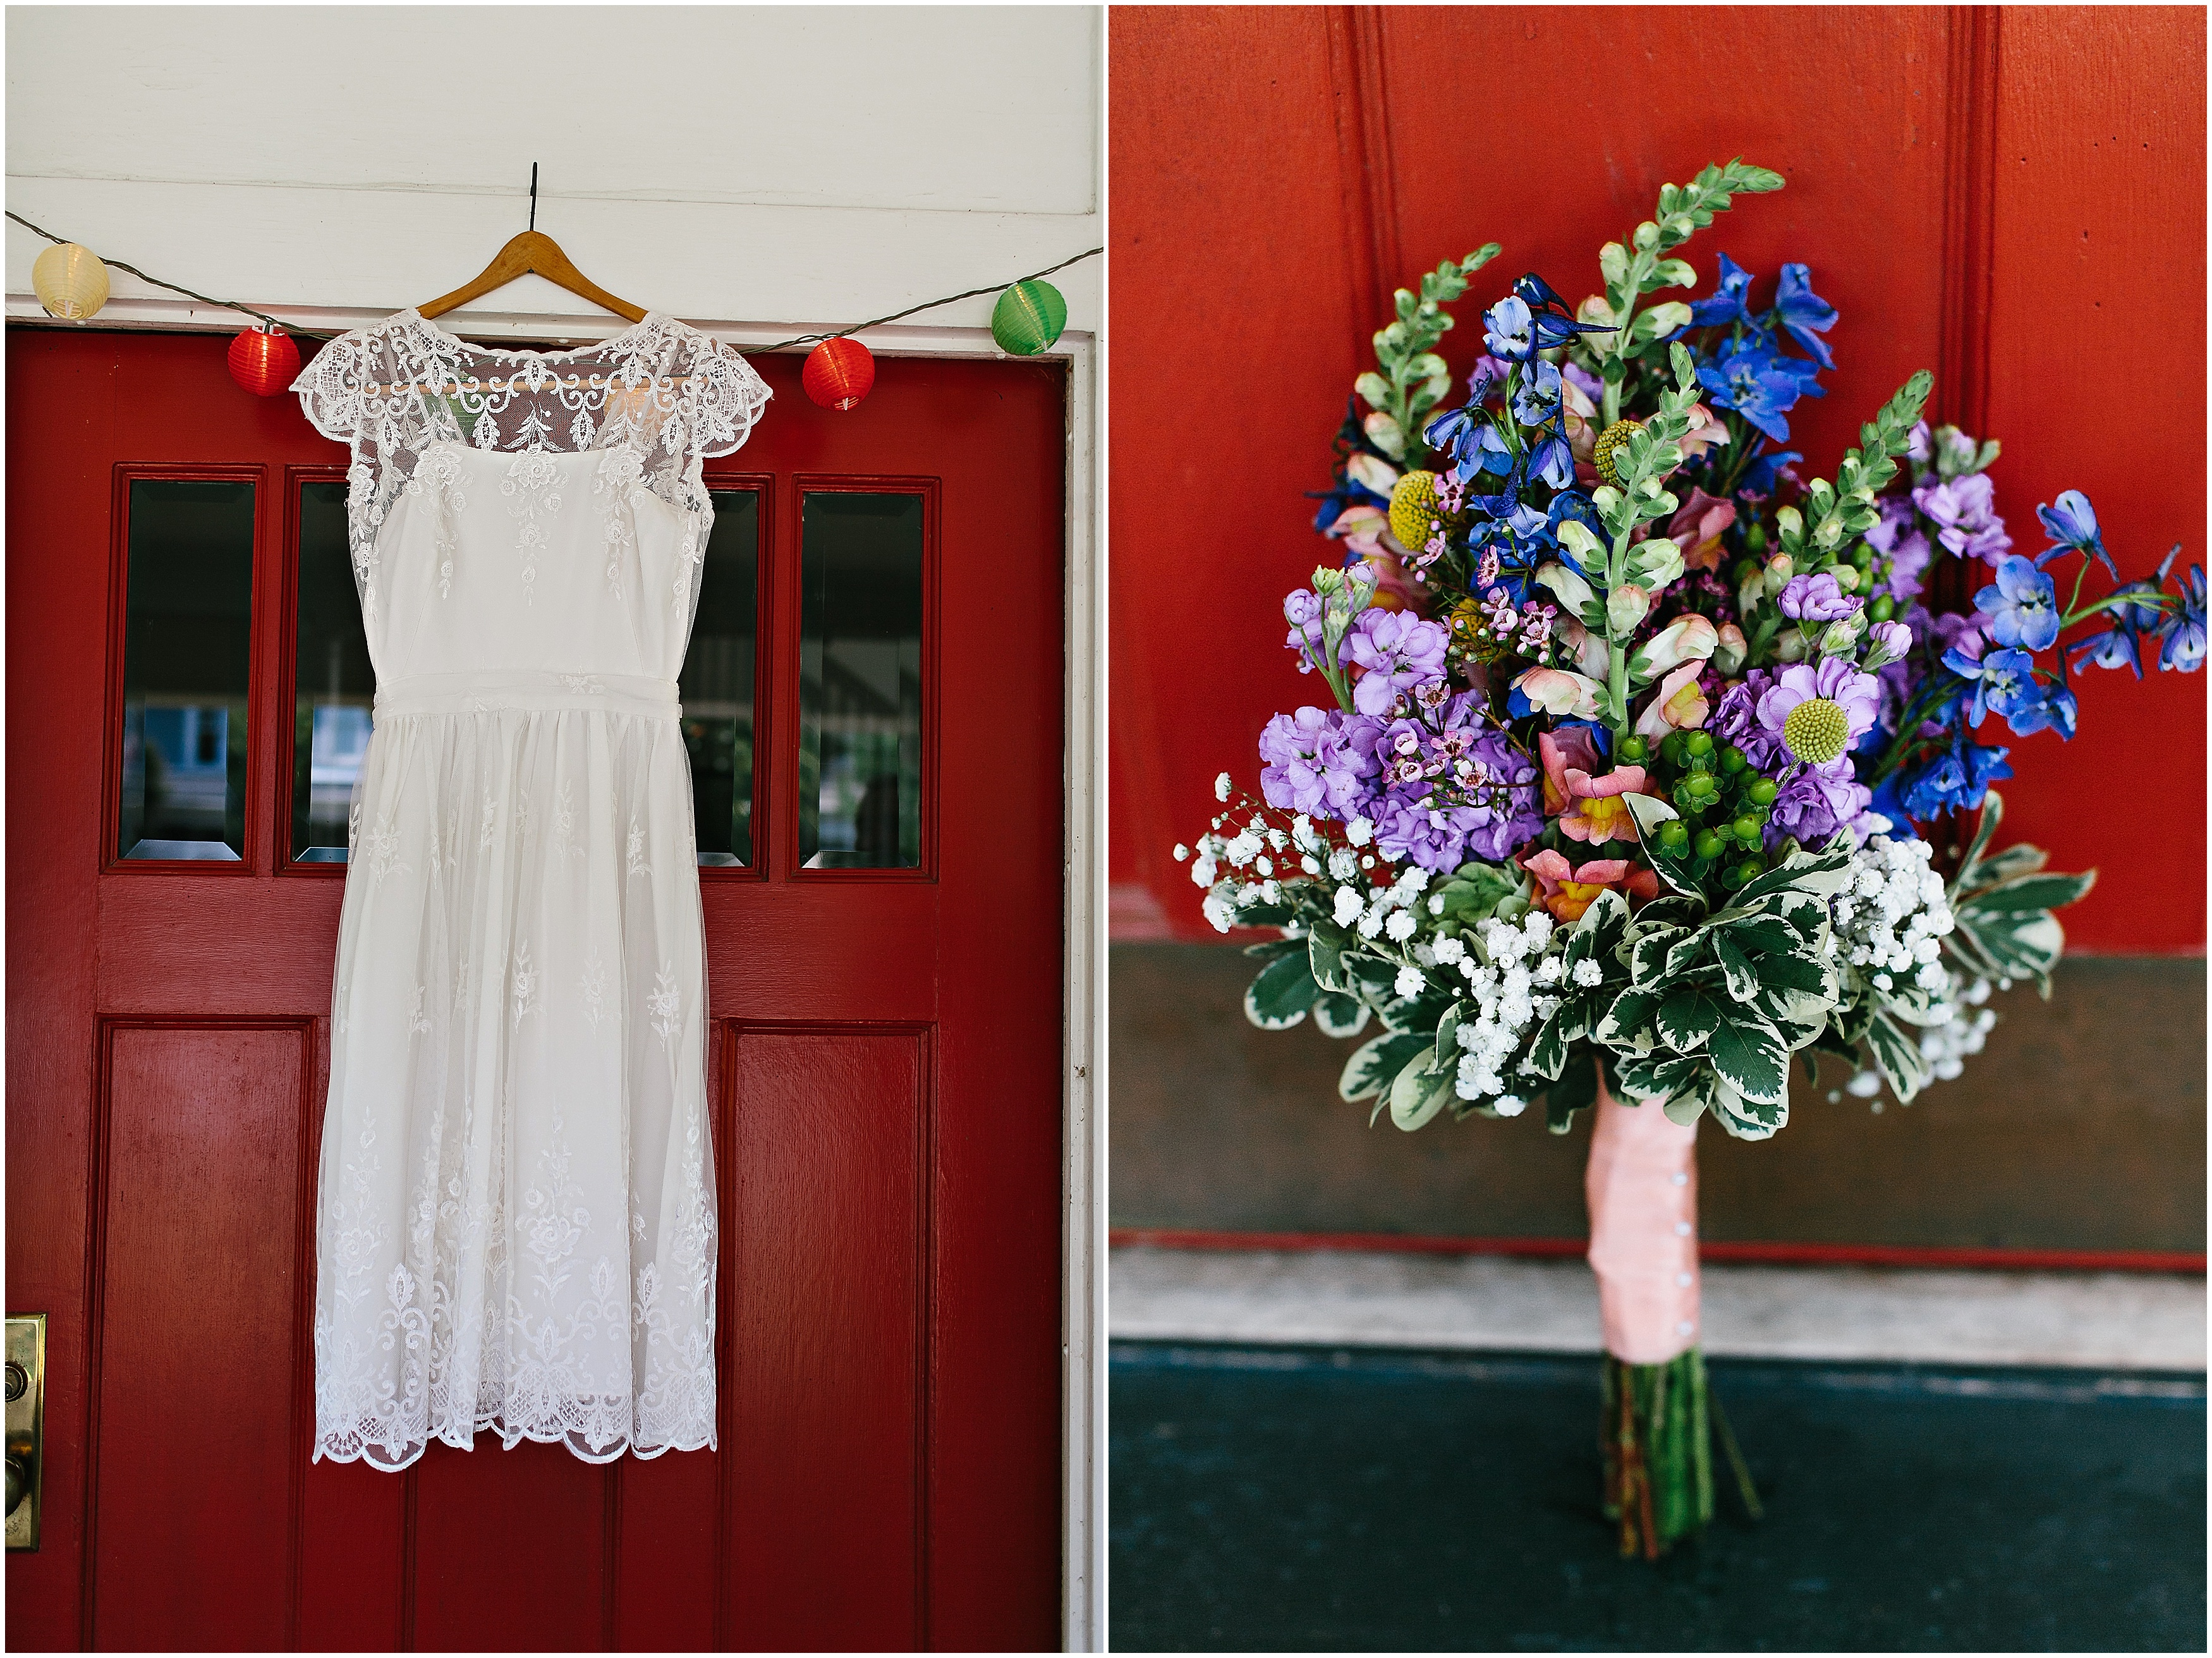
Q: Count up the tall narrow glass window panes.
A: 4